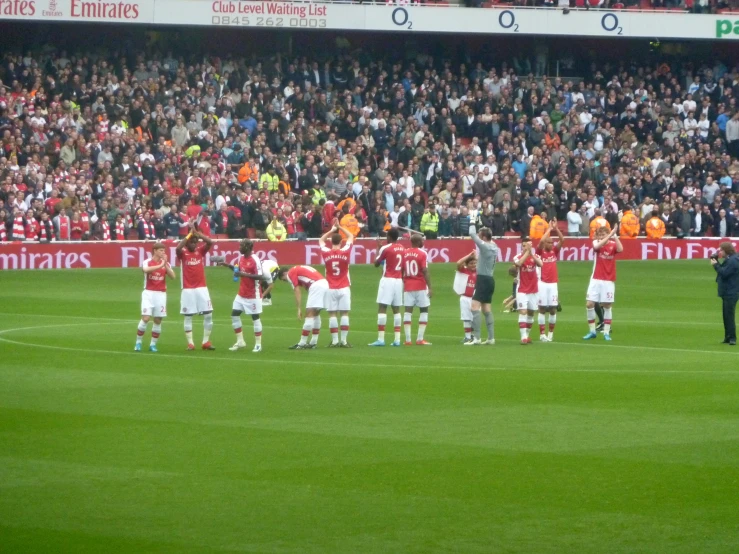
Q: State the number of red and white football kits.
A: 11